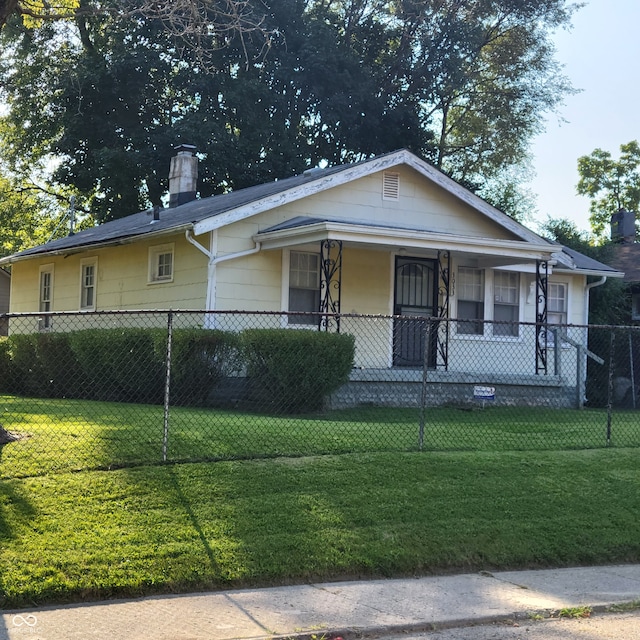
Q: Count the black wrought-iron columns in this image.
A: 3